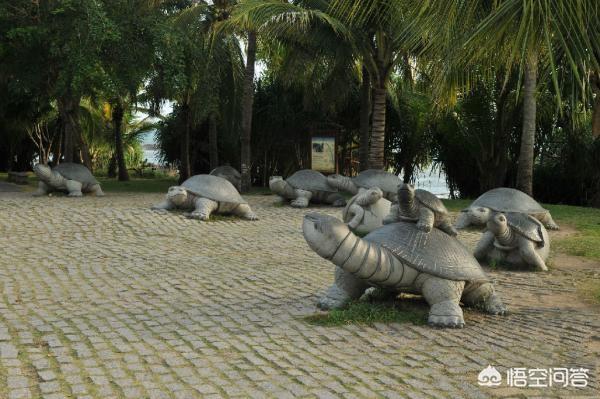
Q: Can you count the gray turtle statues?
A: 10